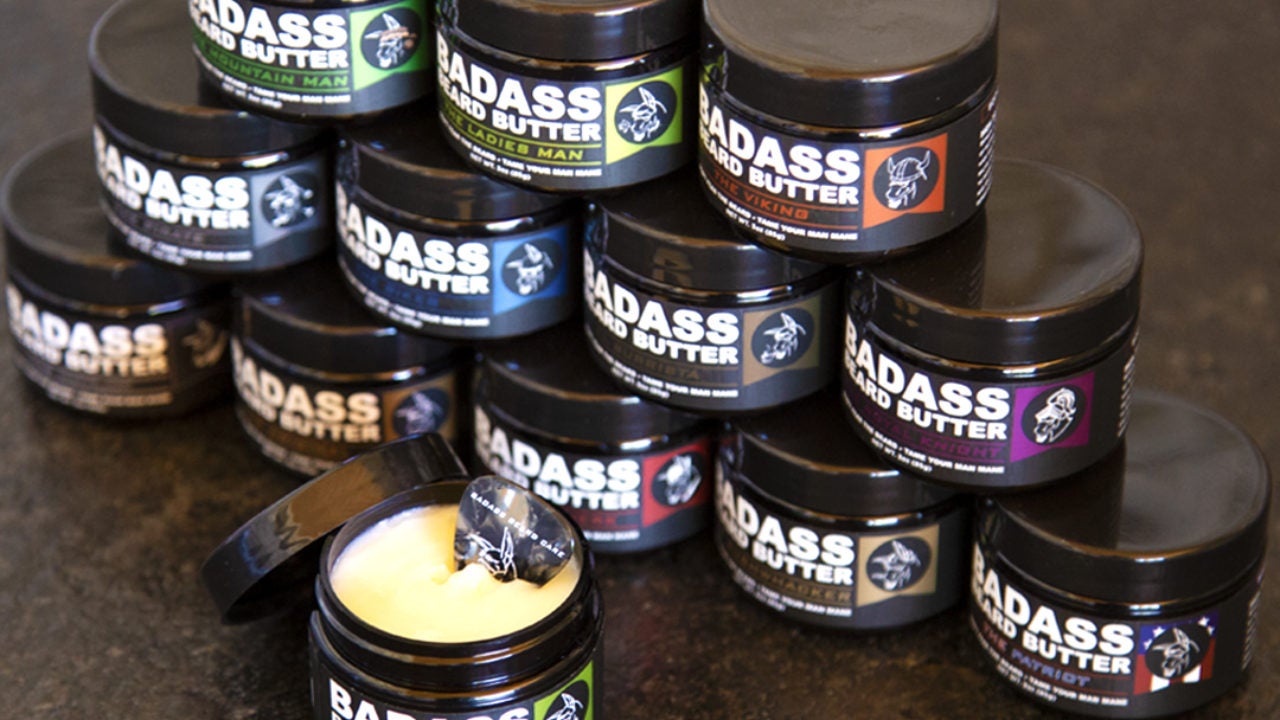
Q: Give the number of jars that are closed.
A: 12